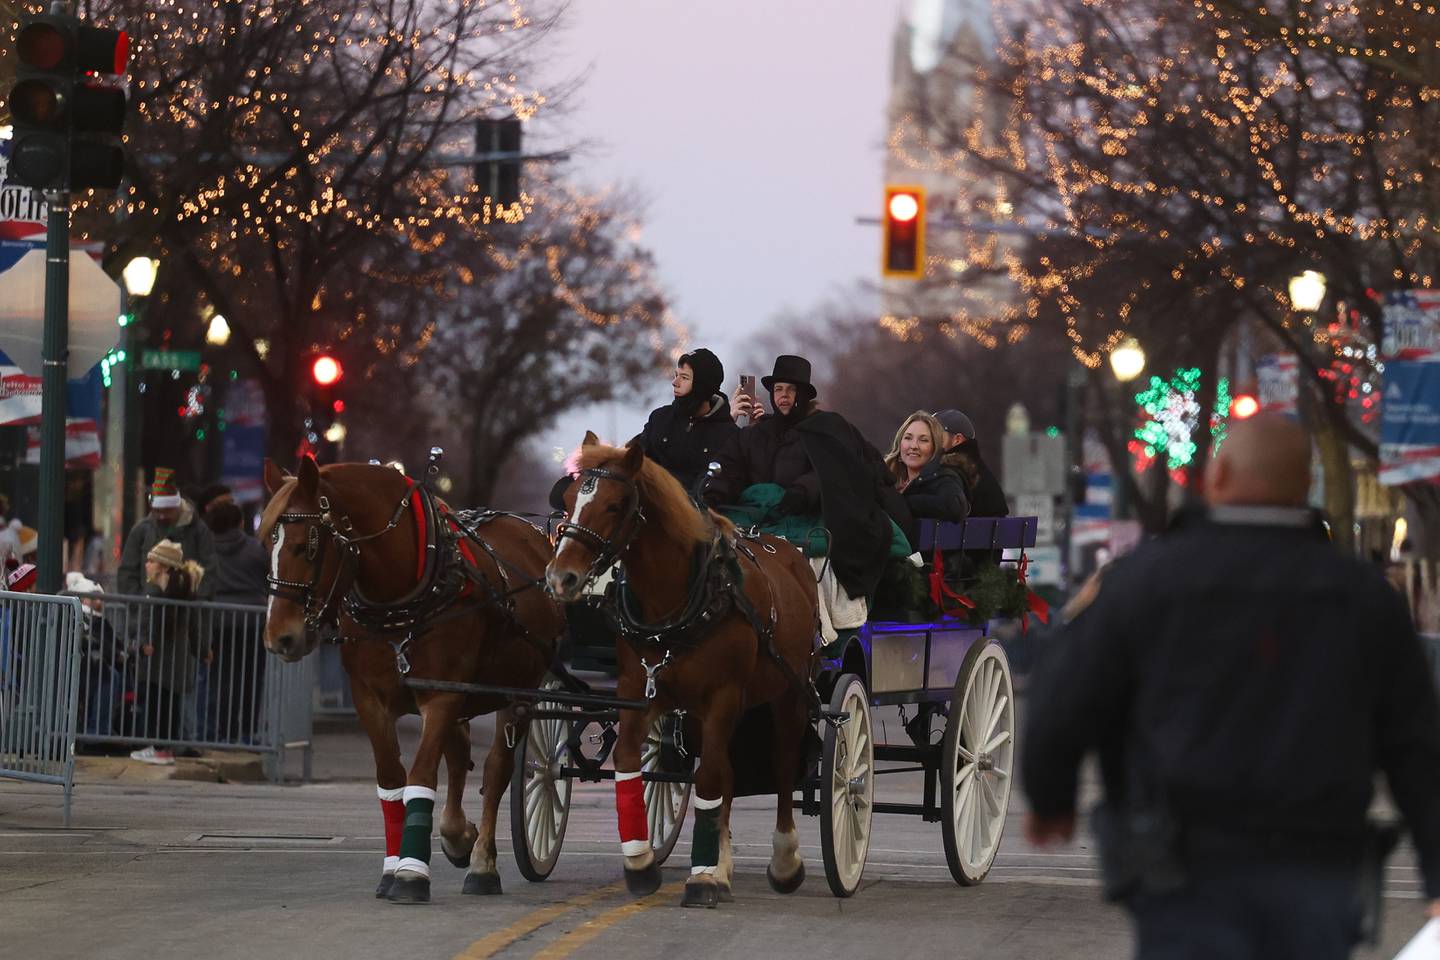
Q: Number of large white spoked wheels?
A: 4